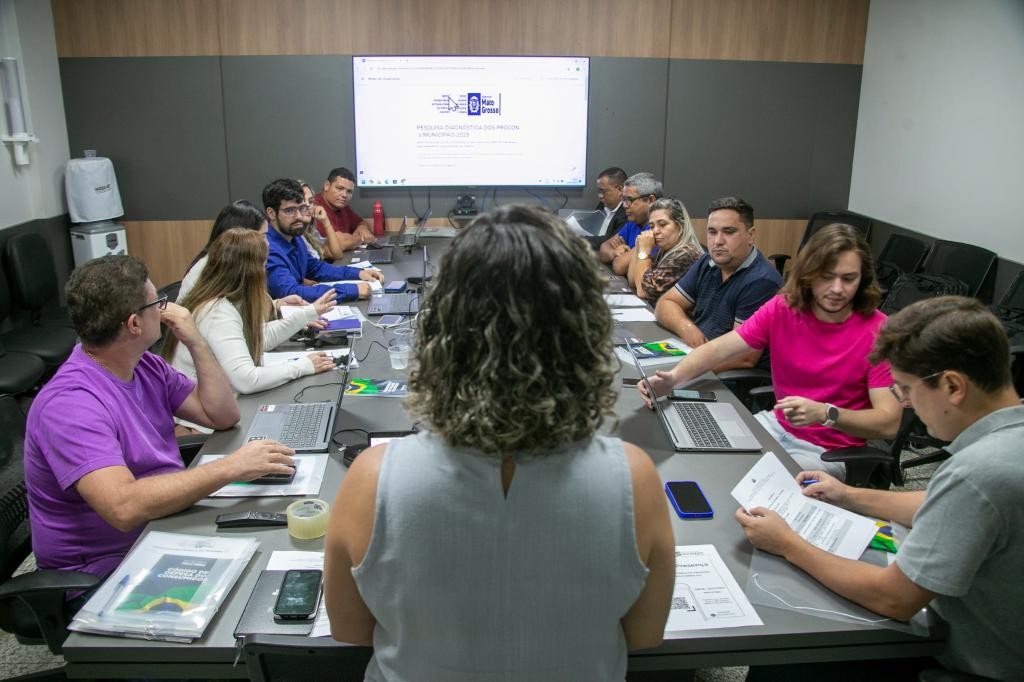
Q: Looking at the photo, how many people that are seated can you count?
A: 12